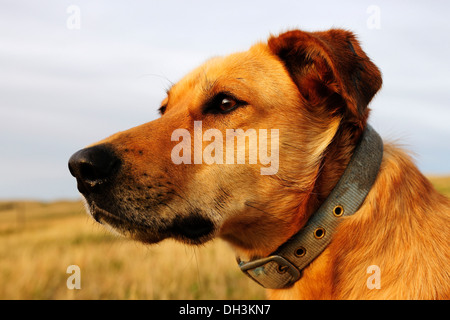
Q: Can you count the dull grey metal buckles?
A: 1